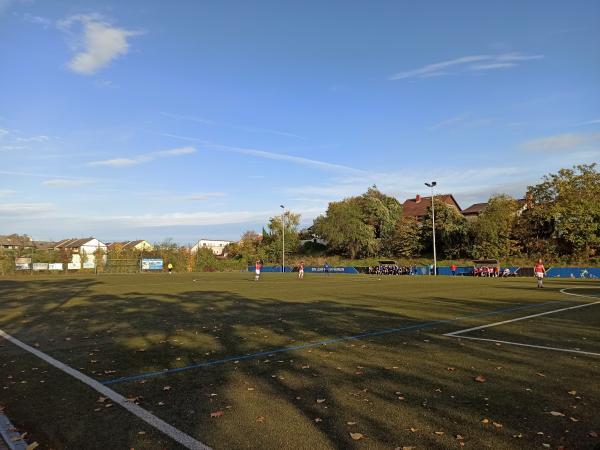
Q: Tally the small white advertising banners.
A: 5